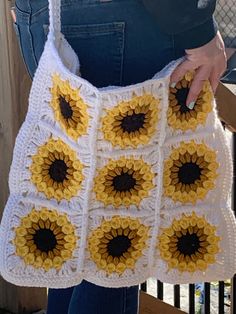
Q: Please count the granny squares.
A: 9